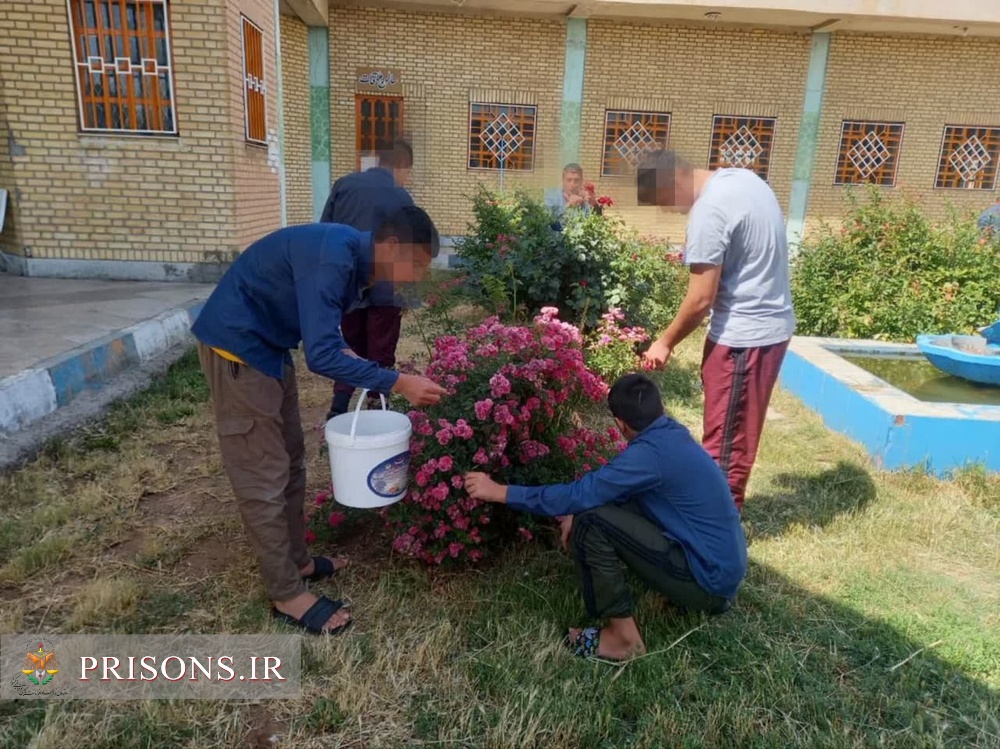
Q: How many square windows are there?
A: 5